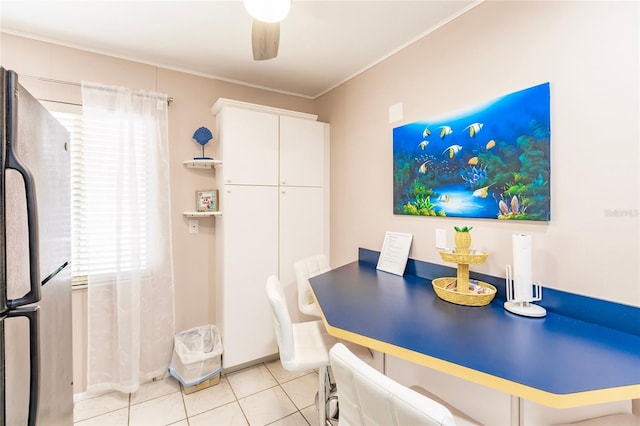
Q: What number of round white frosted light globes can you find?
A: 1